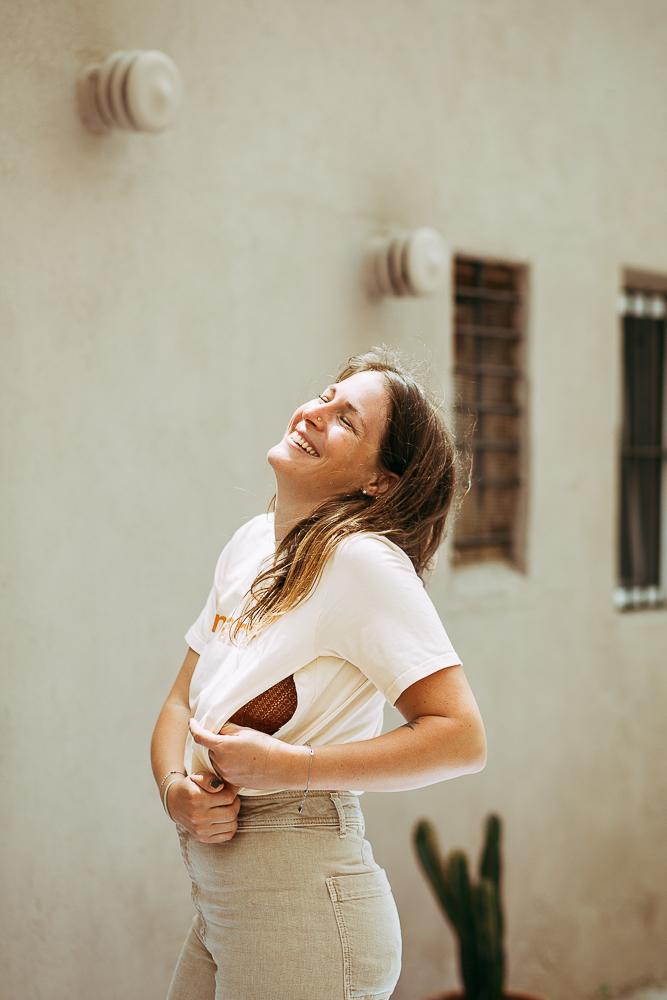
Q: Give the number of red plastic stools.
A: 0